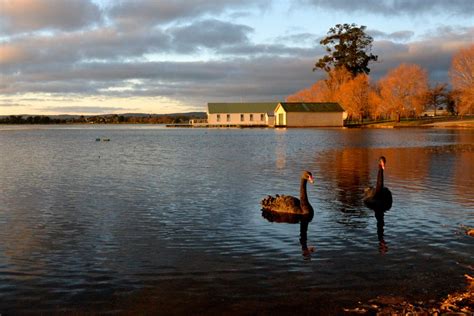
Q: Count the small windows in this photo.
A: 5